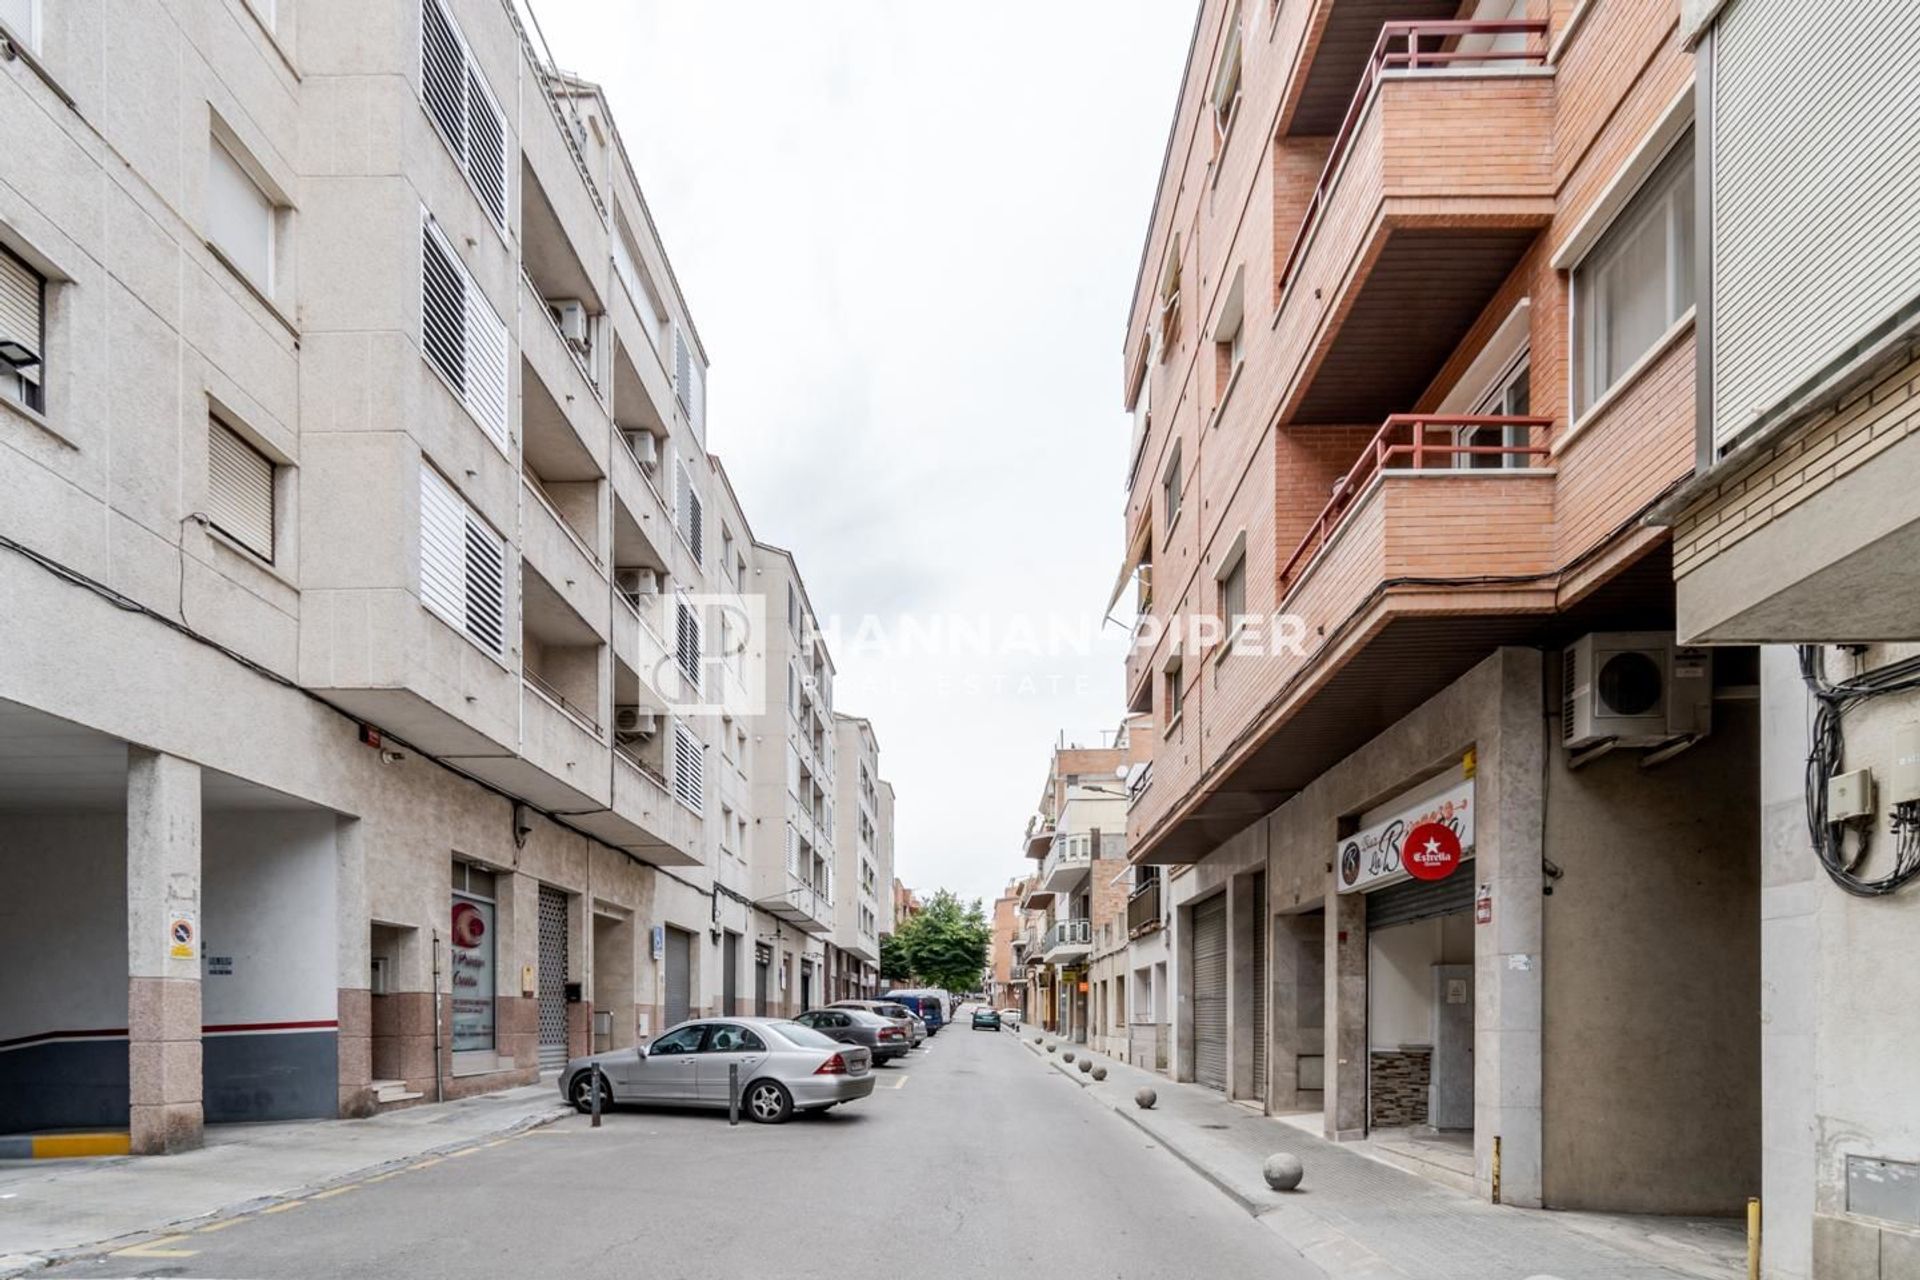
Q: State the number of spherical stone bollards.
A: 7